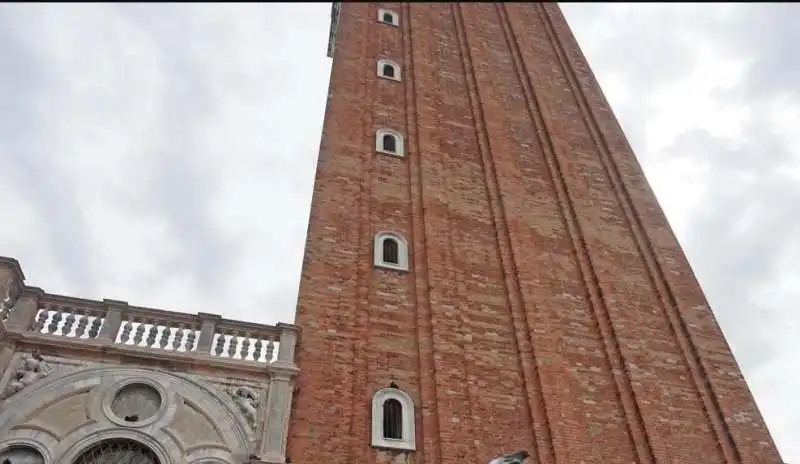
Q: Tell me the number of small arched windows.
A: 5